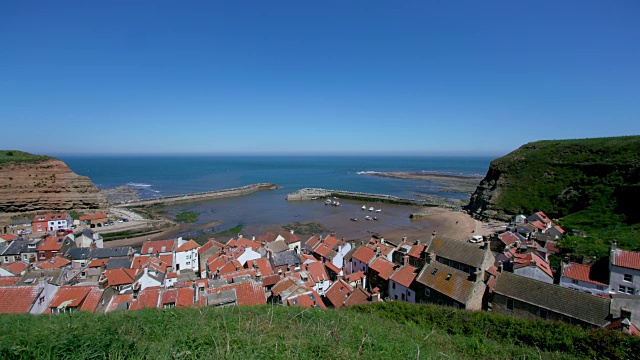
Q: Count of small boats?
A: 11